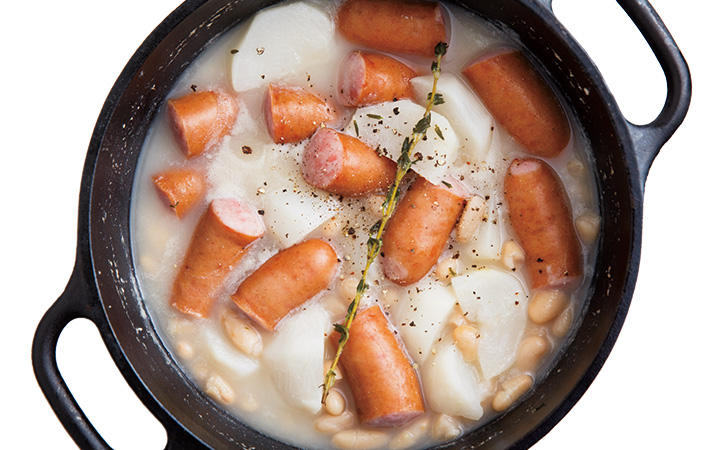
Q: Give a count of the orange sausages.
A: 12